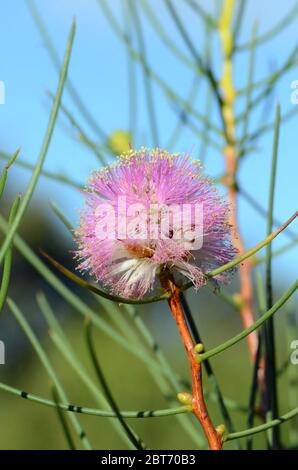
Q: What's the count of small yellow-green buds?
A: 3